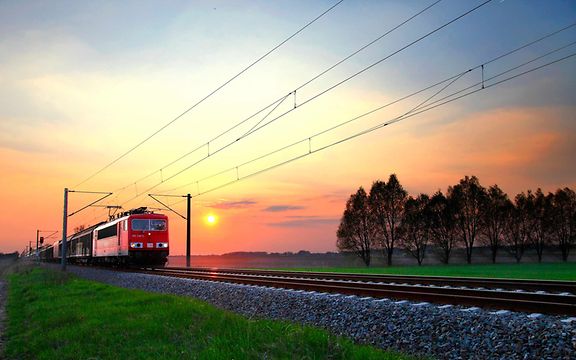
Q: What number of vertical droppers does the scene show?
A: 8